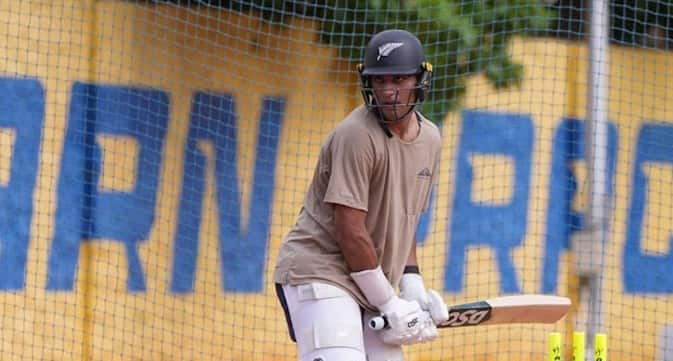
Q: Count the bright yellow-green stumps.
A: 3